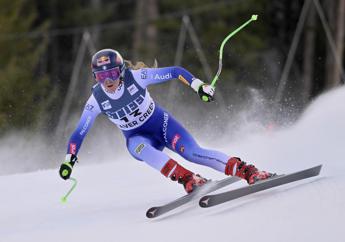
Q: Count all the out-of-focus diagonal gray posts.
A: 6